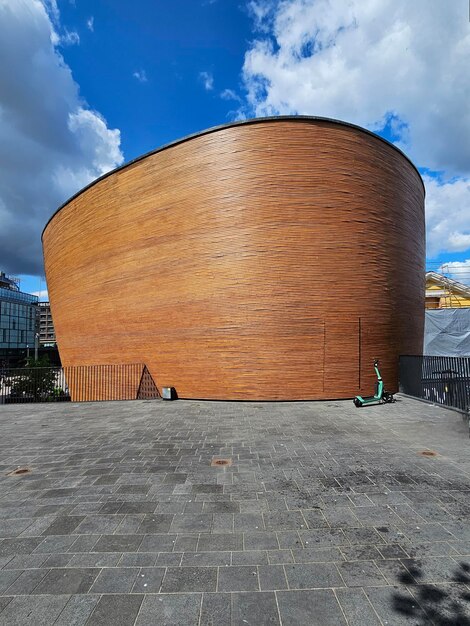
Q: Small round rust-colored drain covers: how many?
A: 3